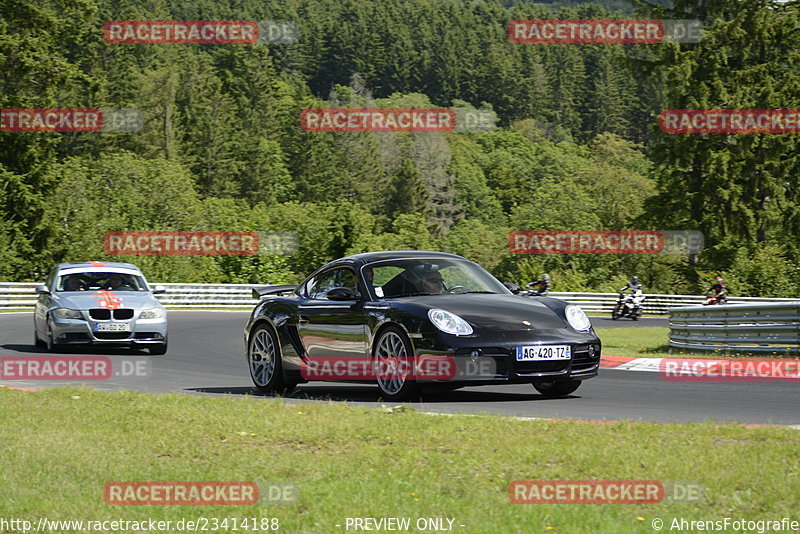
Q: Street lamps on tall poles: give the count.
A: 0